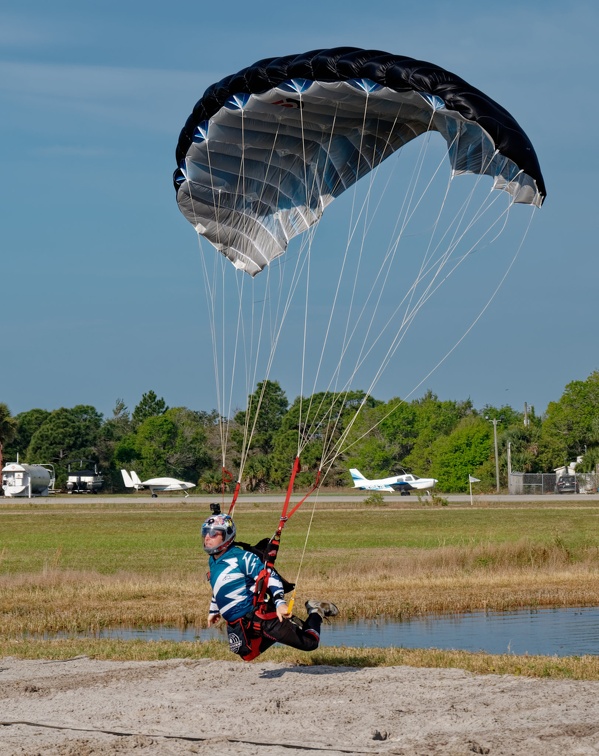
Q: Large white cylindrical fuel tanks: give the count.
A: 1